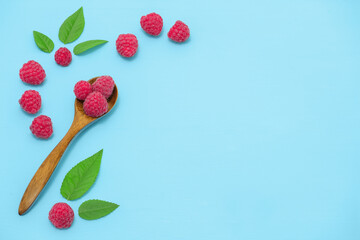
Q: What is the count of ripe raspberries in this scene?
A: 11